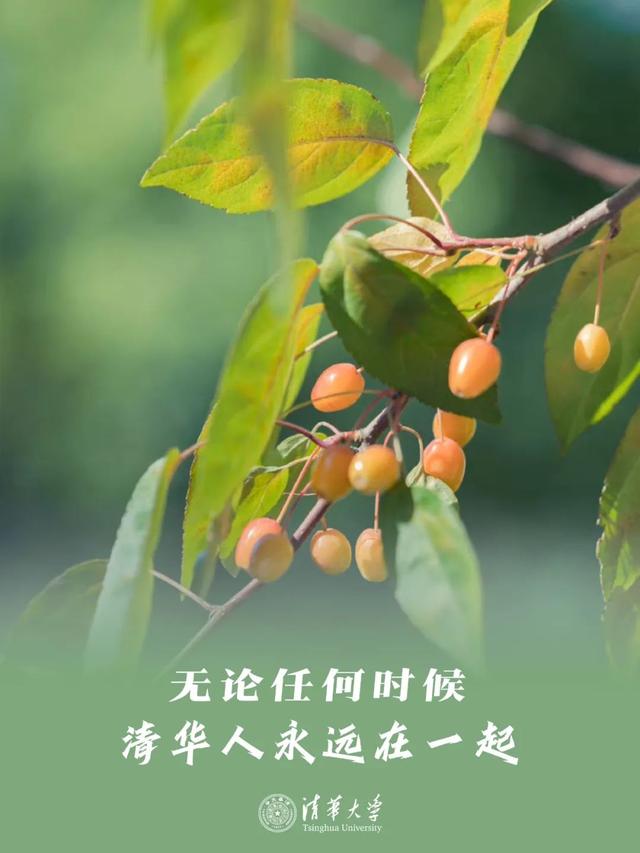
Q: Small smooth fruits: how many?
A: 11